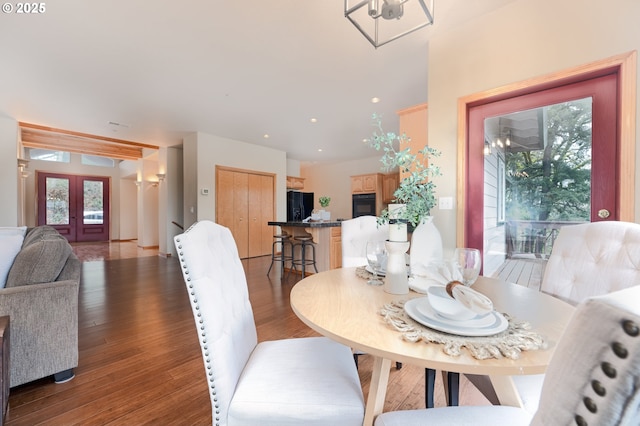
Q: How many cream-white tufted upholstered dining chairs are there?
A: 4